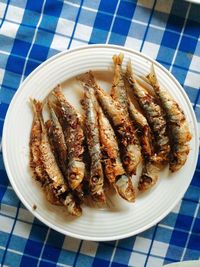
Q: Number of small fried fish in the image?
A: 11